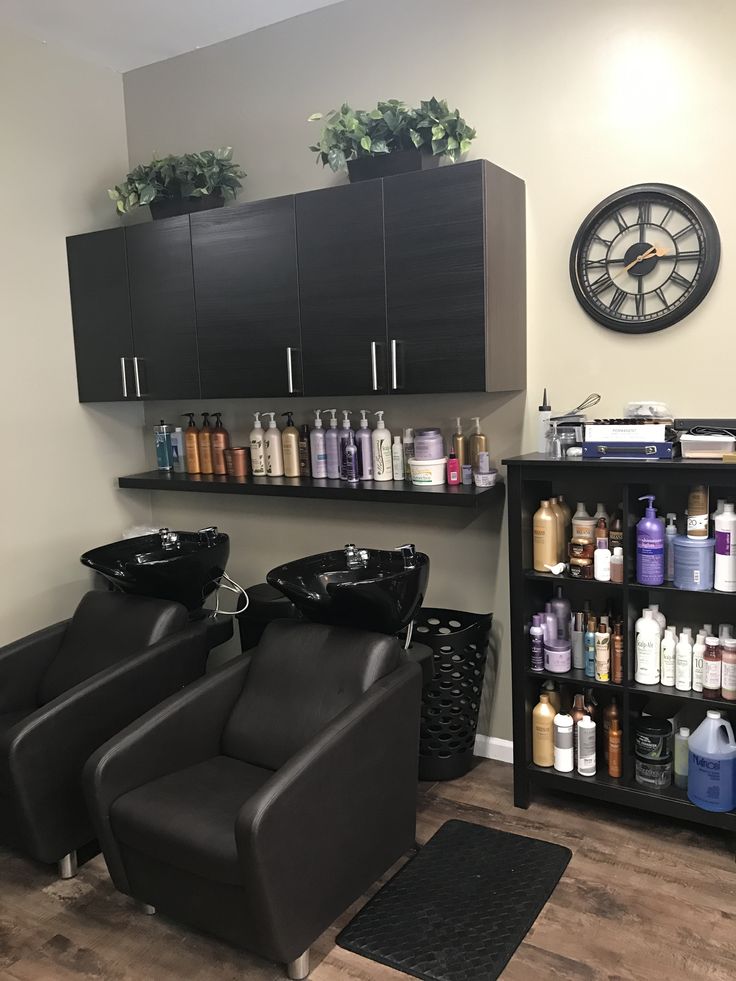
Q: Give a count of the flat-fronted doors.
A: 5